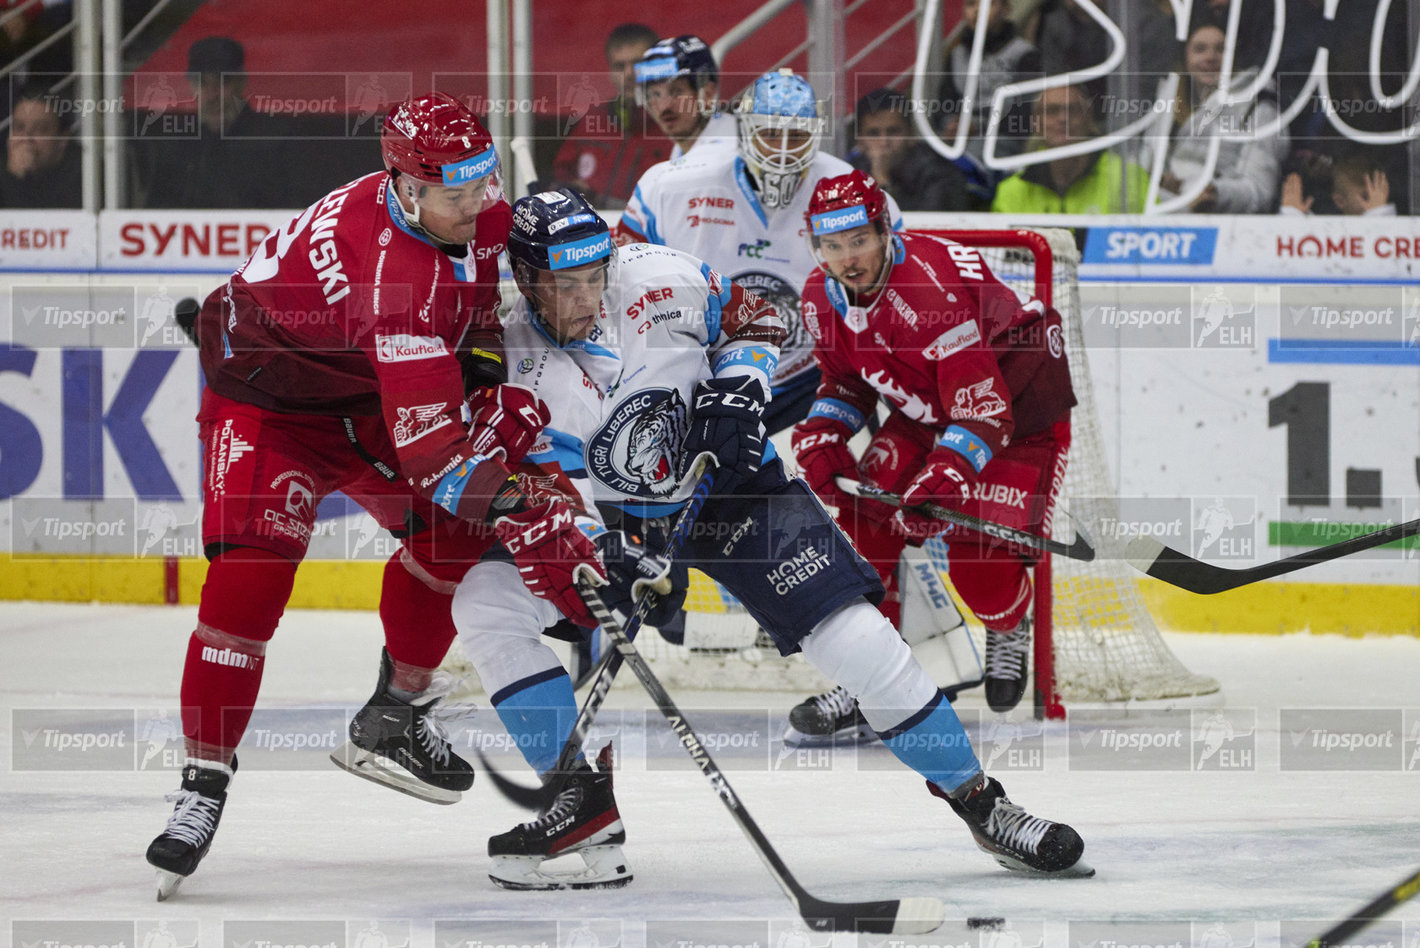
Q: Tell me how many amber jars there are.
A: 0